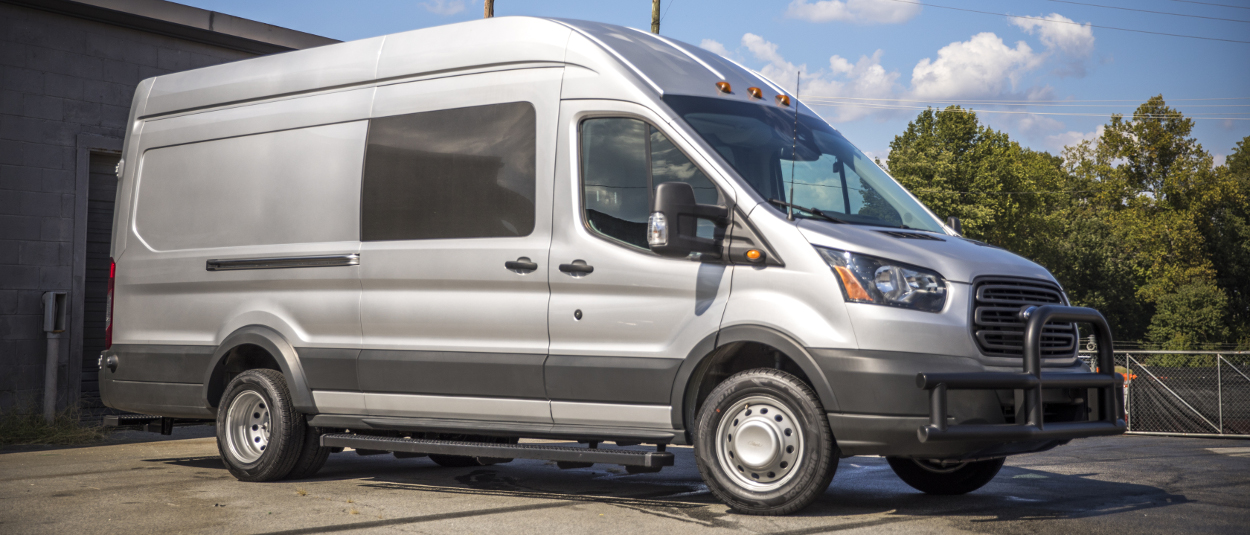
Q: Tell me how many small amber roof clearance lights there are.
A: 3